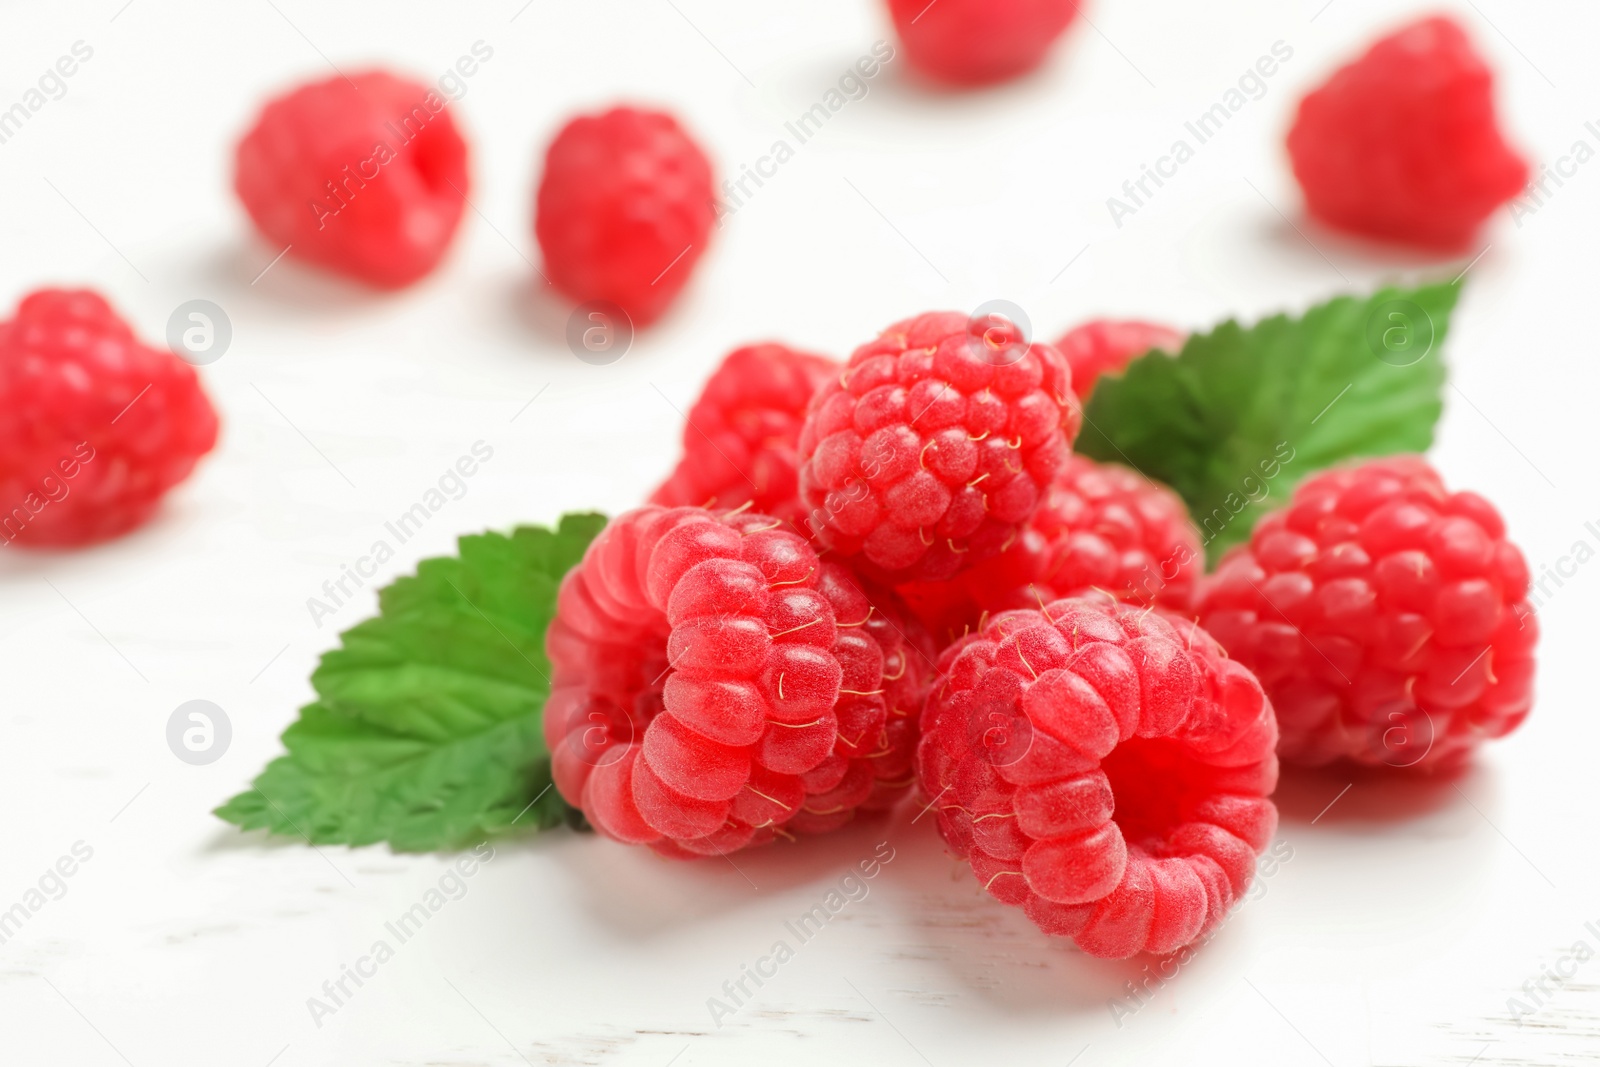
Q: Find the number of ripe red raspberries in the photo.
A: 12